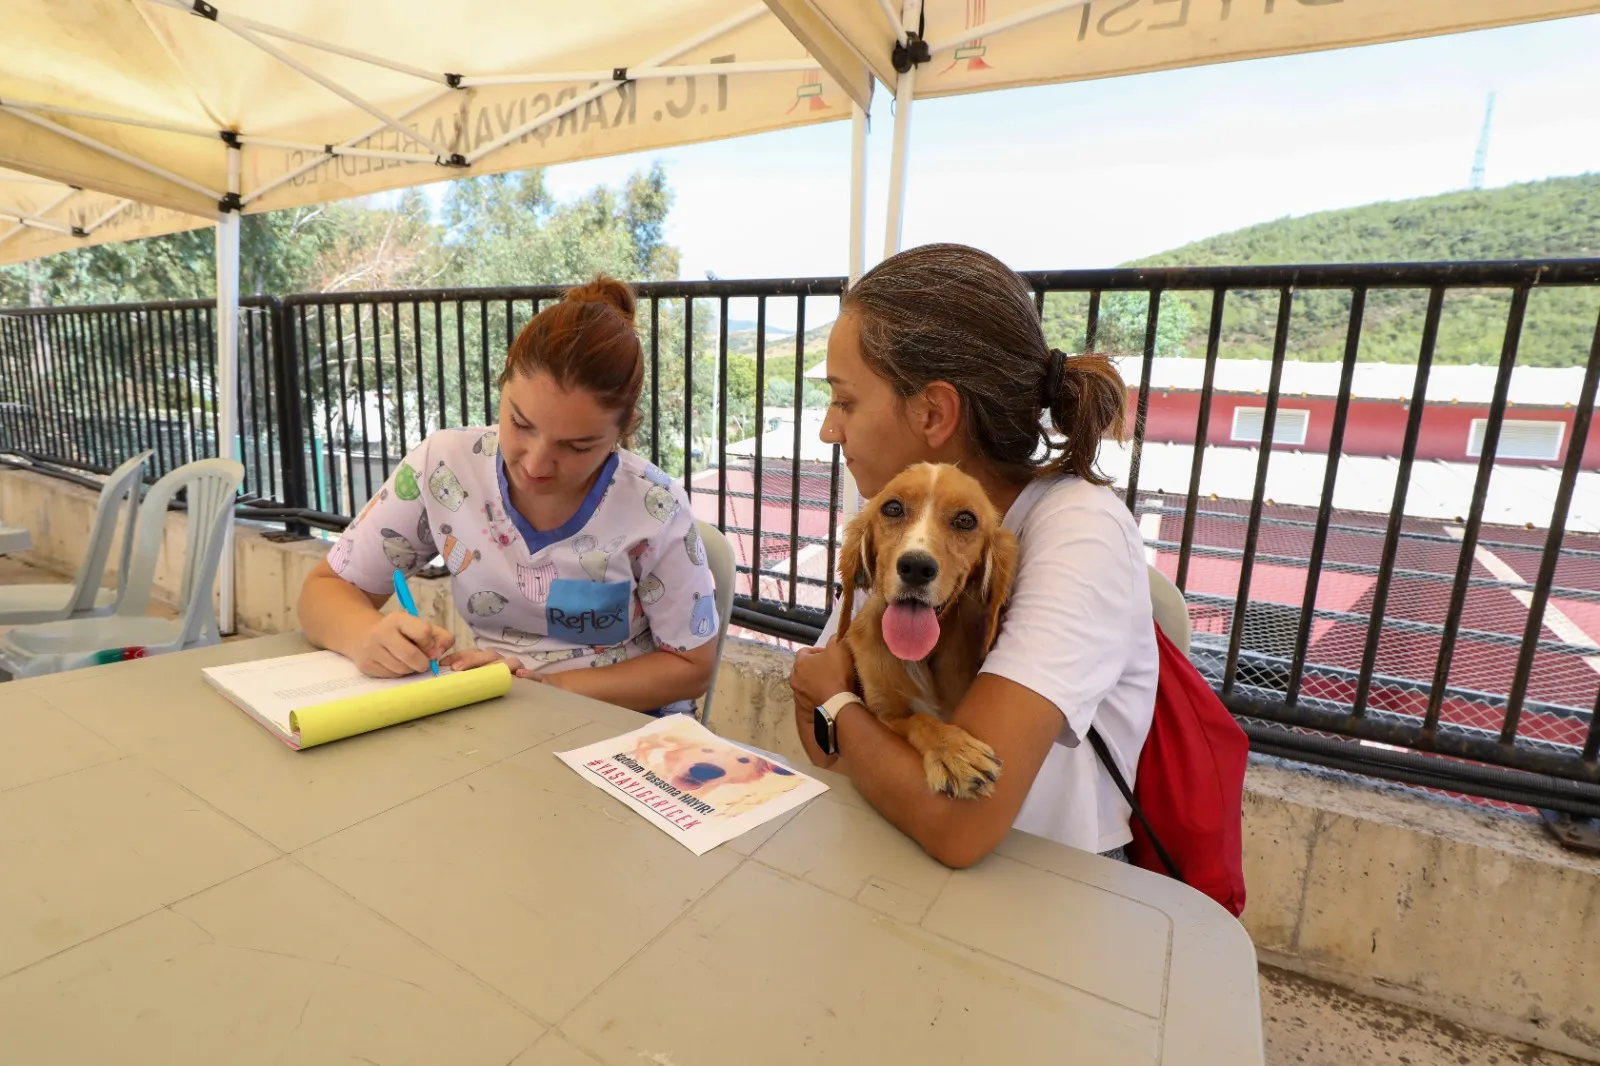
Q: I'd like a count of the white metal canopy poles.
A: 3